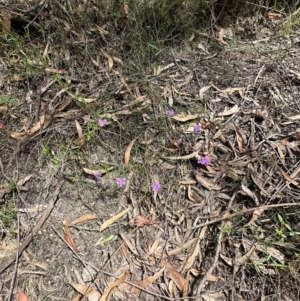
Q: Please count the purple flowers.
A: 7